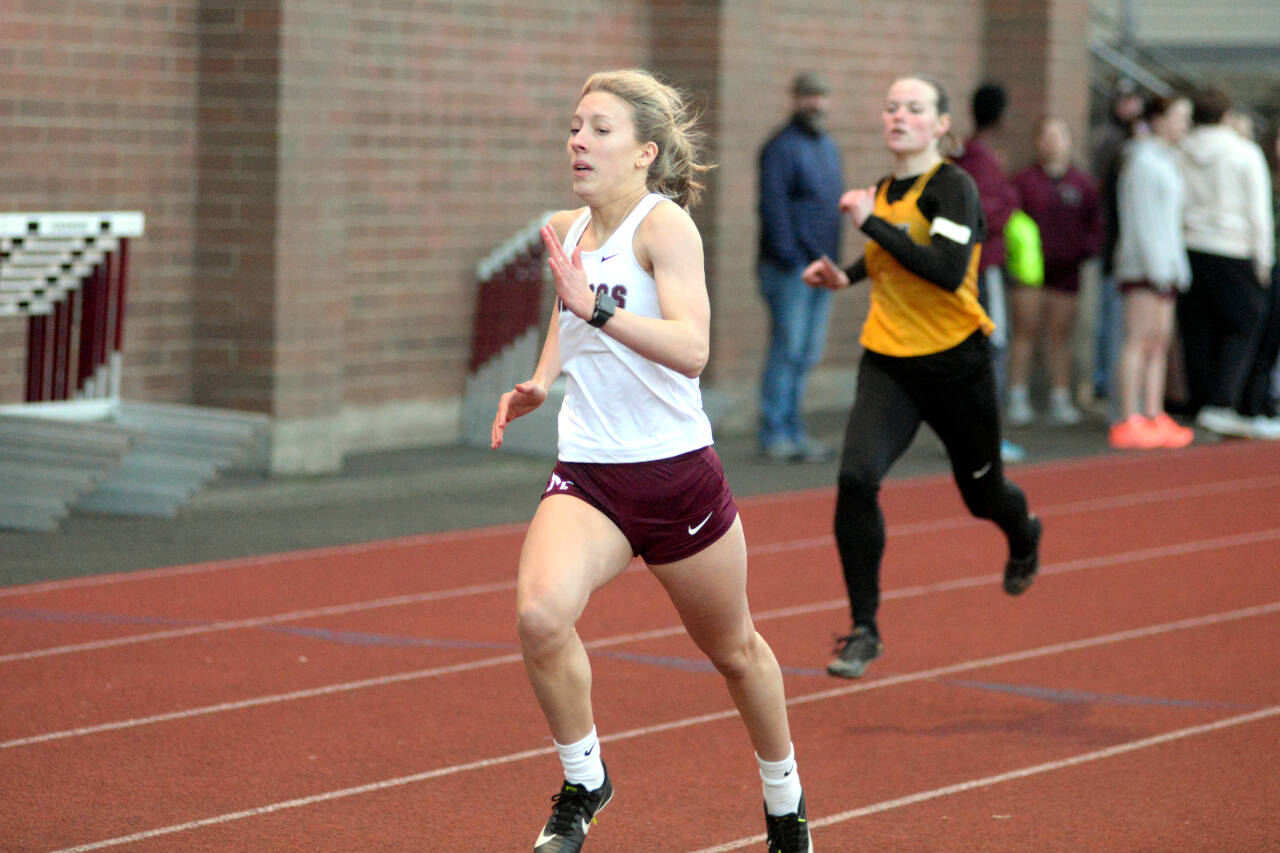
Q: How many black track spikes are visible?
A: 4